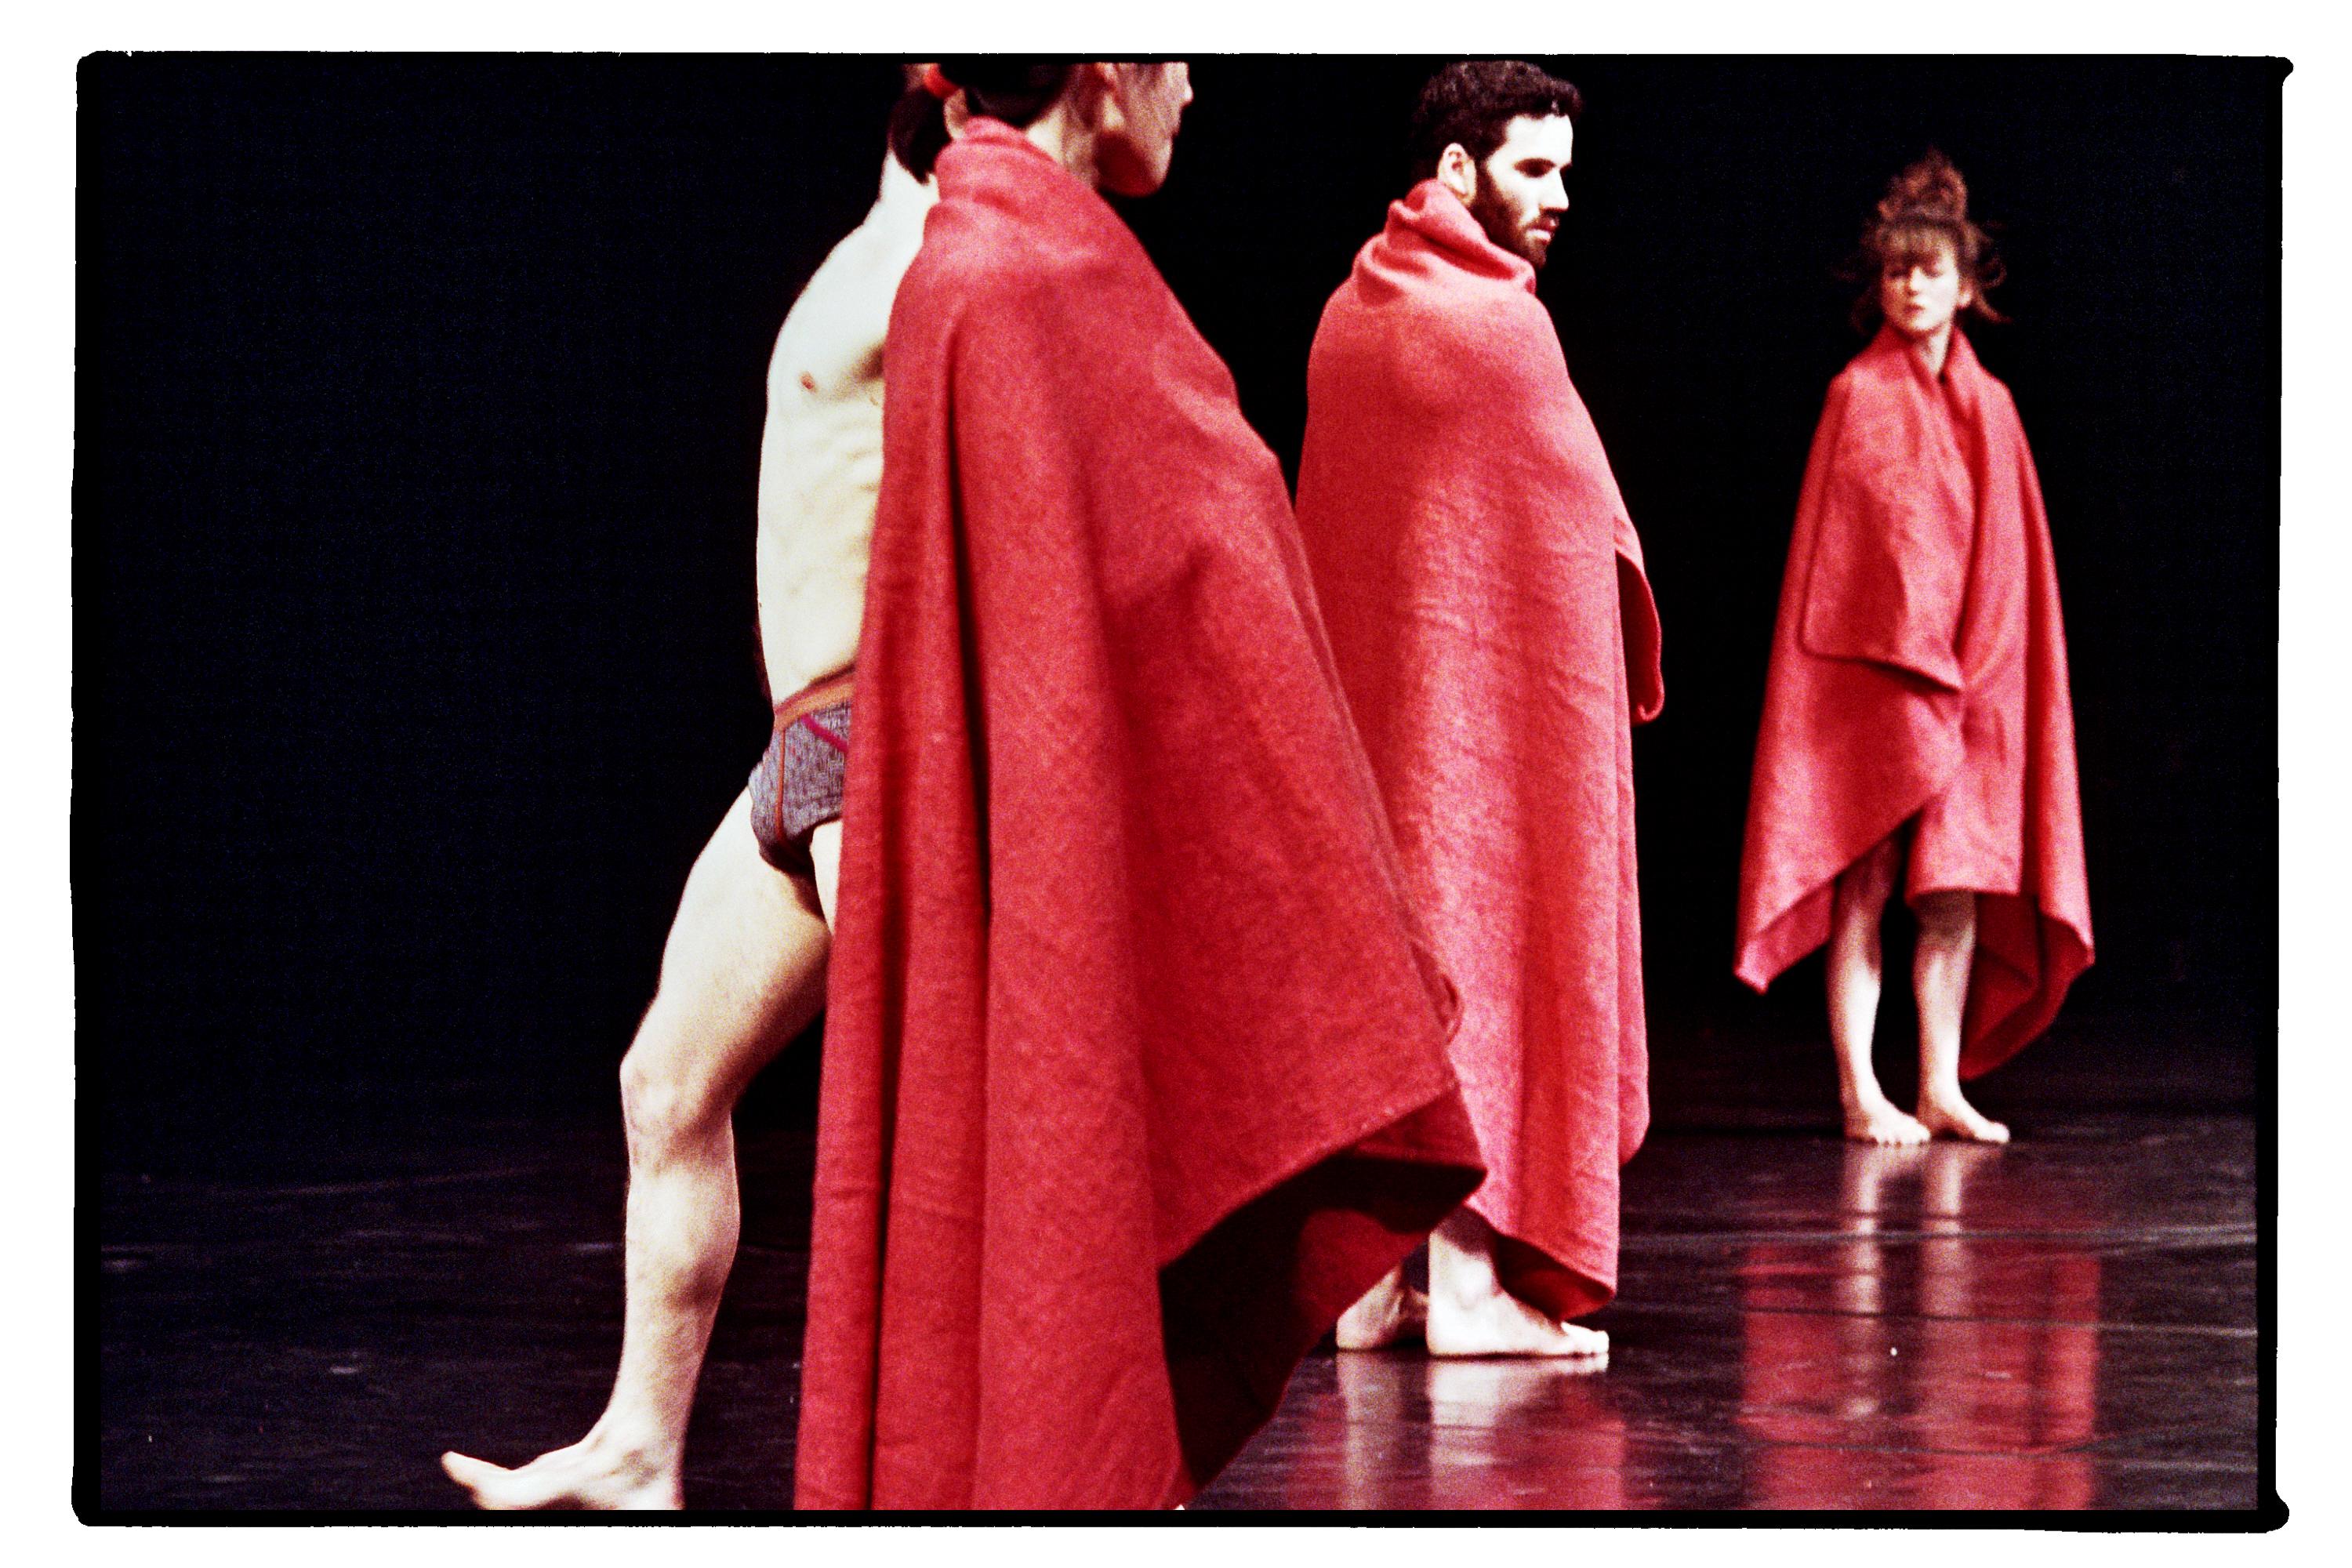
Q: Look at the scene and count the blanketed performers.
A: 3